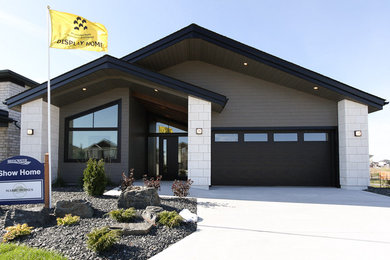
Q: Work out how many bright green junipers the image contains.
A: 3